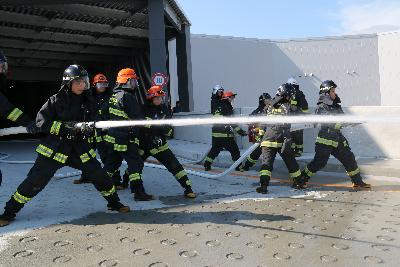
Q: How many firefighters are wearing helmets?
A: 11